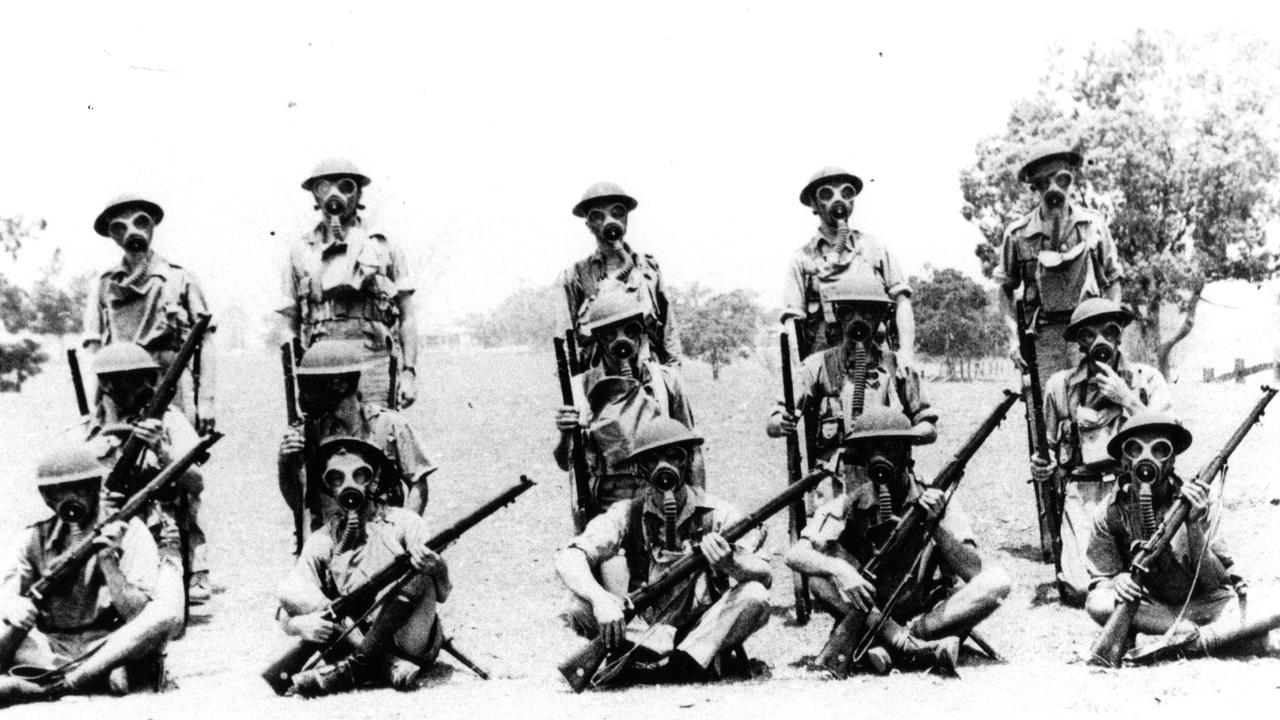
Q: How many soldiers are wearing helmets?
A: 15